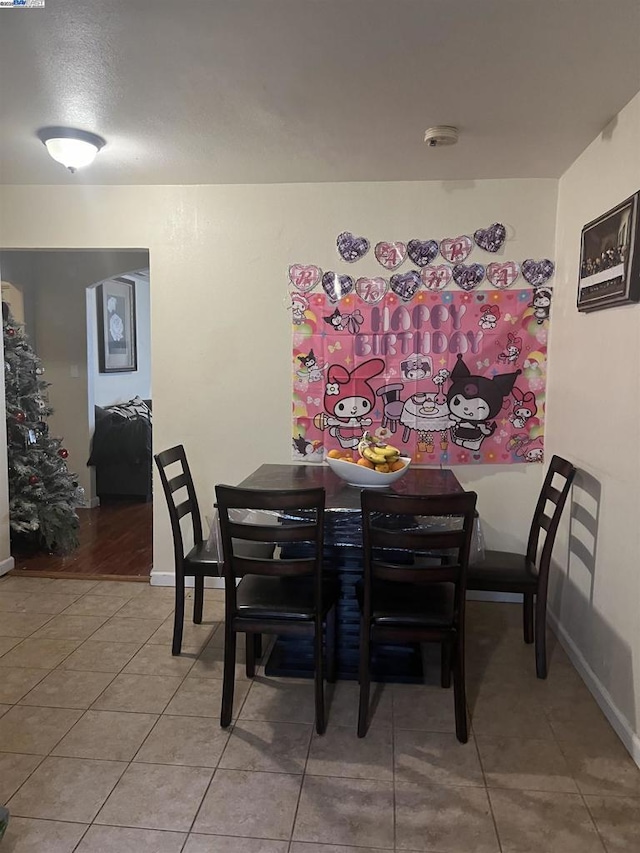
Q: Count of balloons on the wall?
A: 13